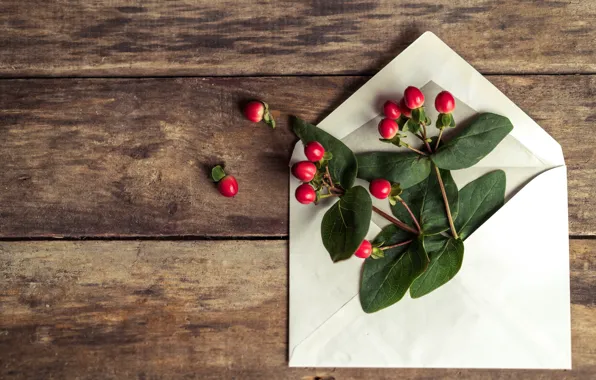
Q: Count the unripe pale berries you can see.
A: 0